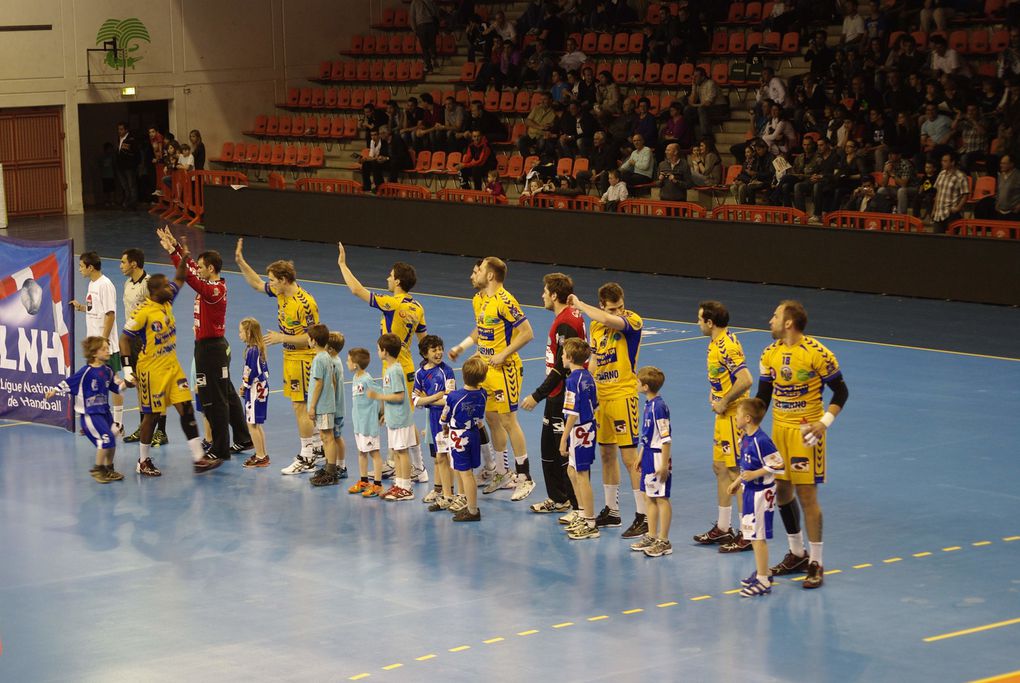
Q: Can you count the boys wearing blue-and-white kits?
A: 6